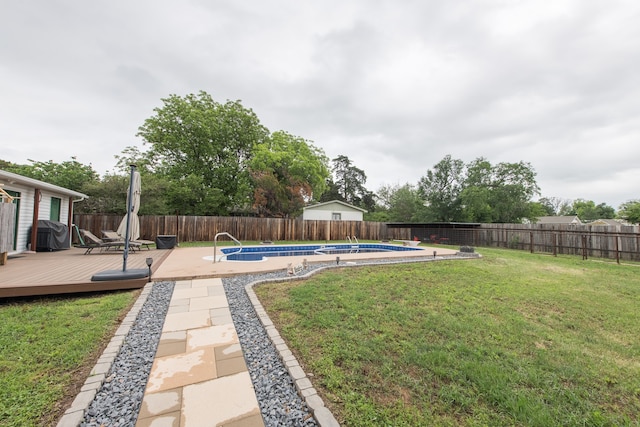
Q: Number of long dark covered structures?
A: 1